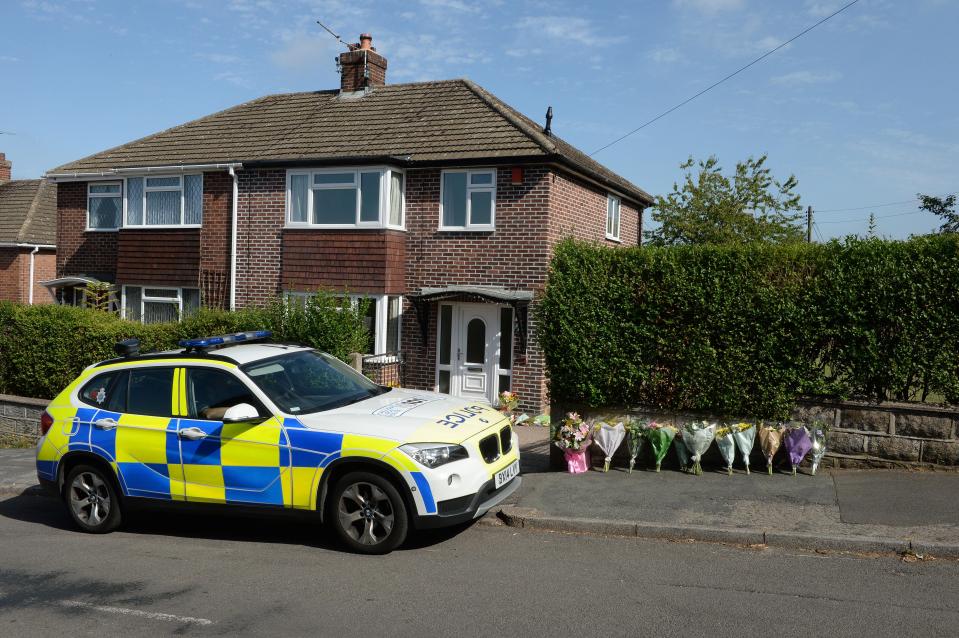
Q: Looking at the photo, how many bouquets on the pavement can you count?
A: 11